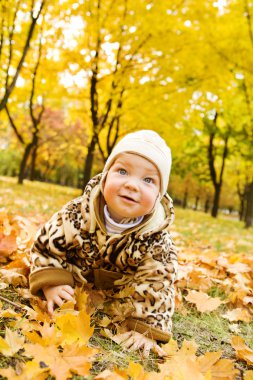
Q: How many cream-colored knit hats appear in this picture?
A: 1